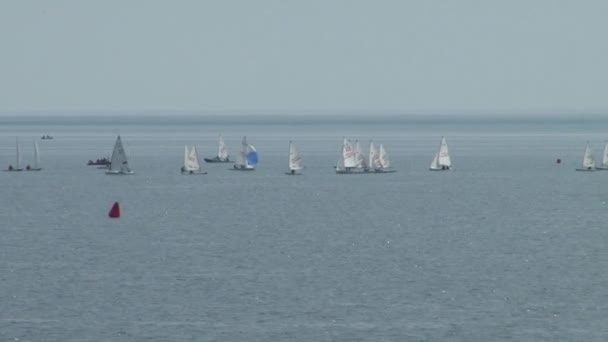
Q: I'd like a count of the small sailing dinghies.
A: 15